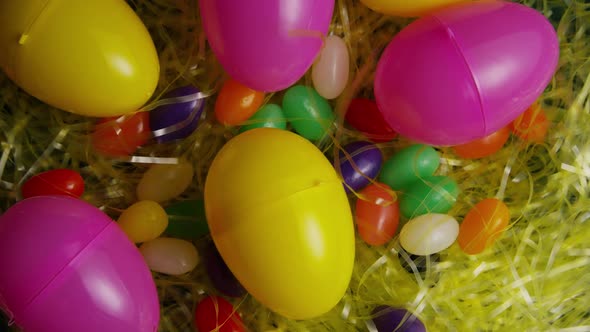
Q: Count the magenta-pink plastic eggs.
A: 3